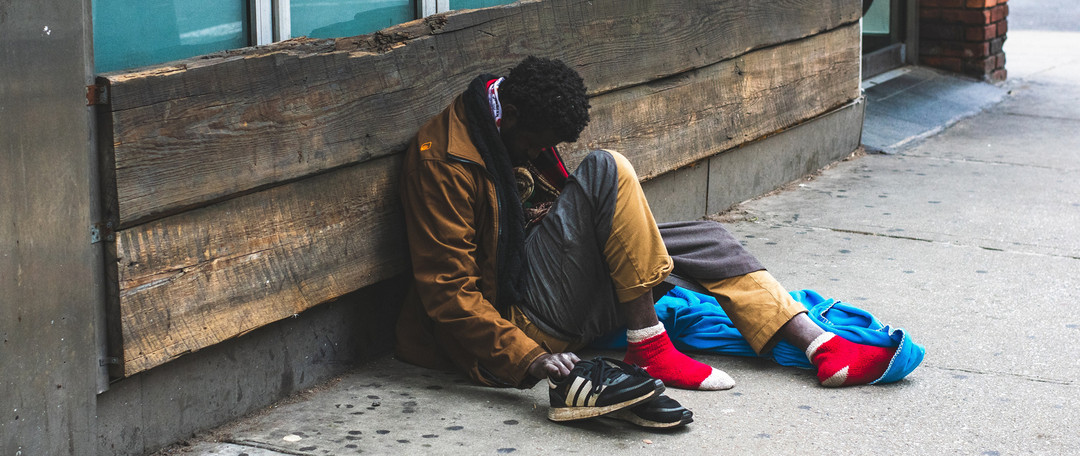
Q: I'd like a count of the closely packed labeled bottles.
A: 0